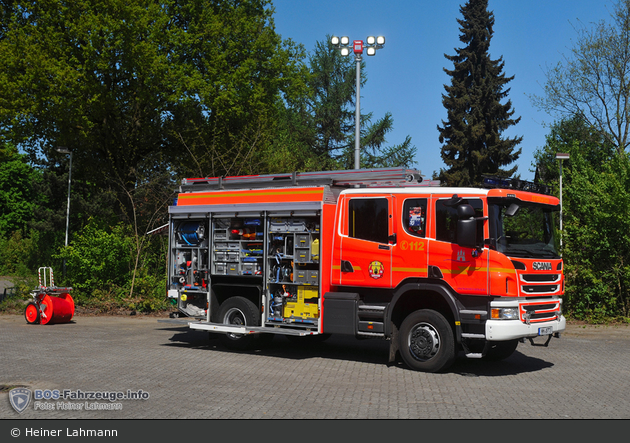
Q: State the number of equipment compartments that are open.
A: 3